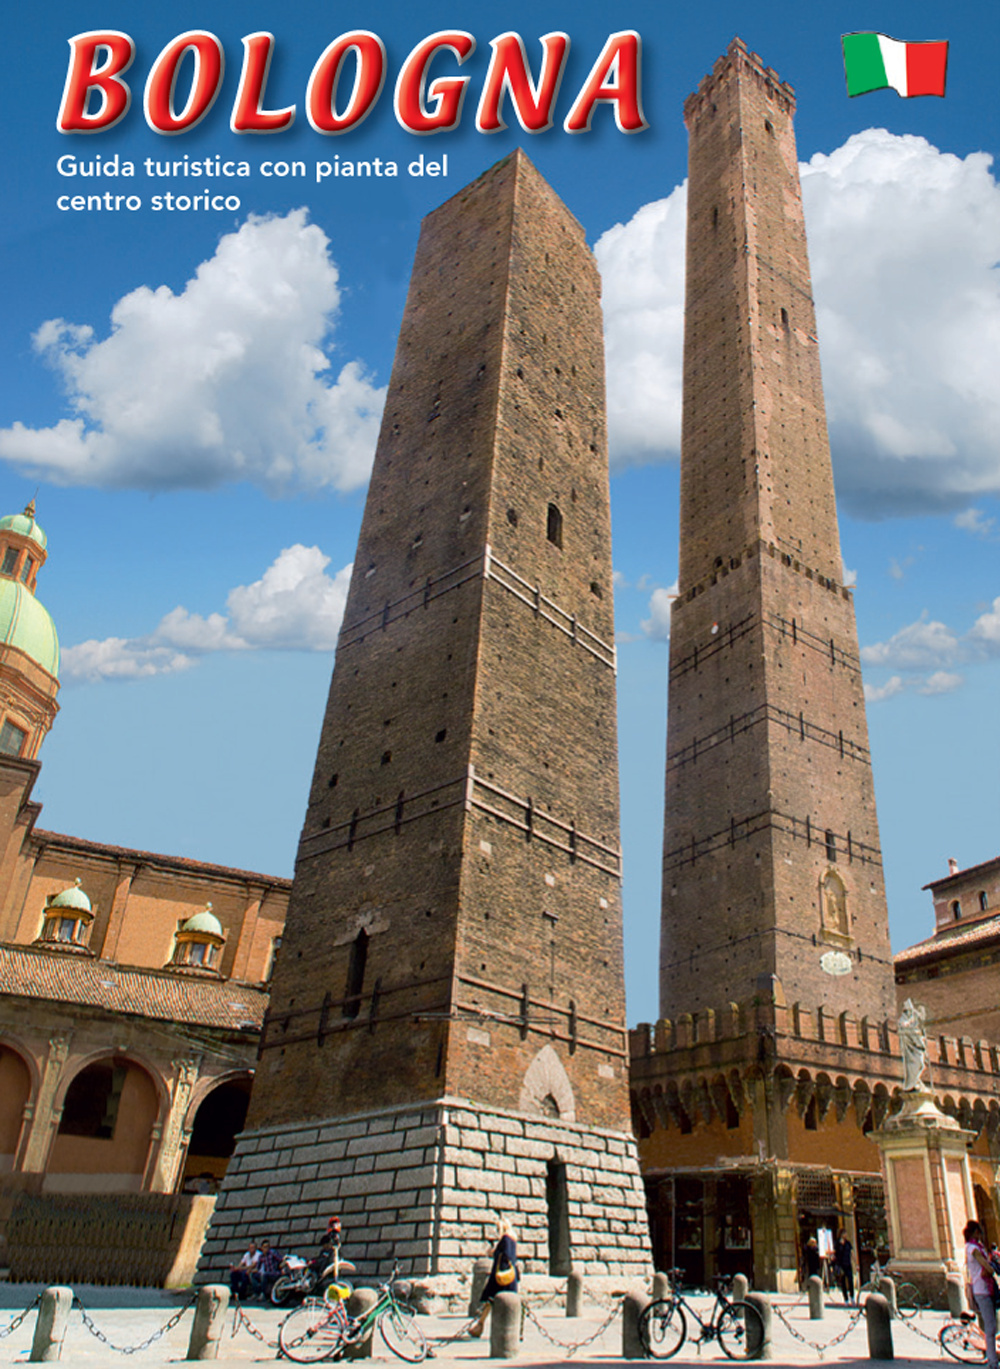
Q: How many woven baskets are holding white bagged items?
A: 0